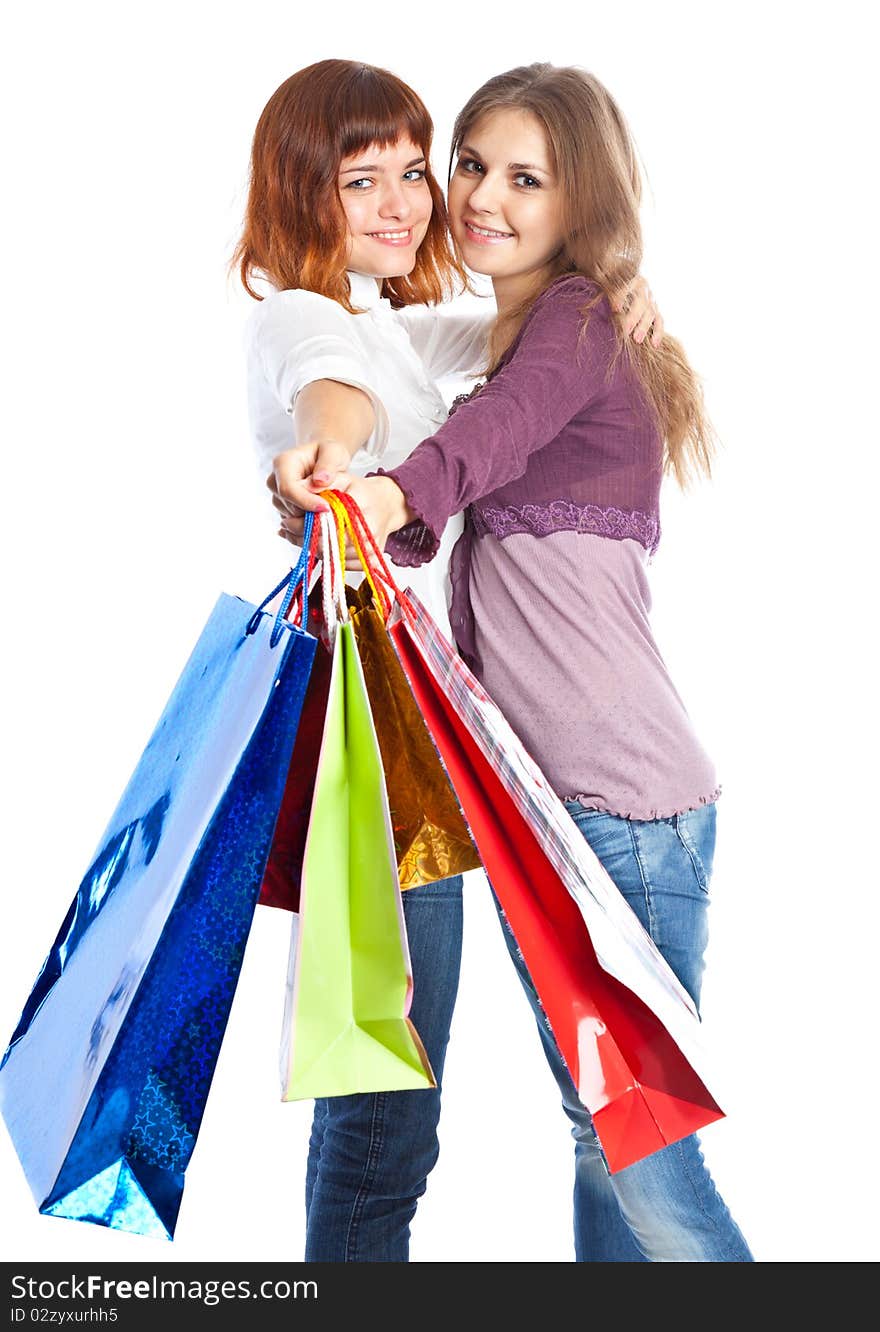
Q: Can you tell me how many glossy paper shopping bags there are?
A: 5